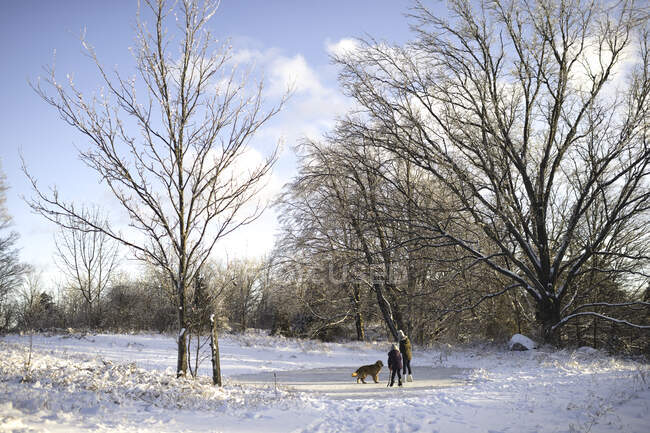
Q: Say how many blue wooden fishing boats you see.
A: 0